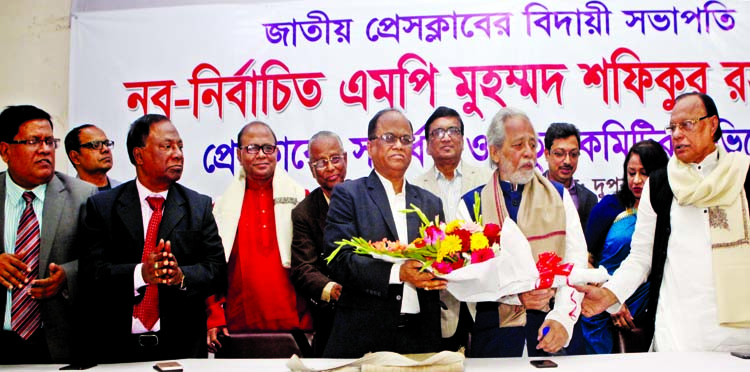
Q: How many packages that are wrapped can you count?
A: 1